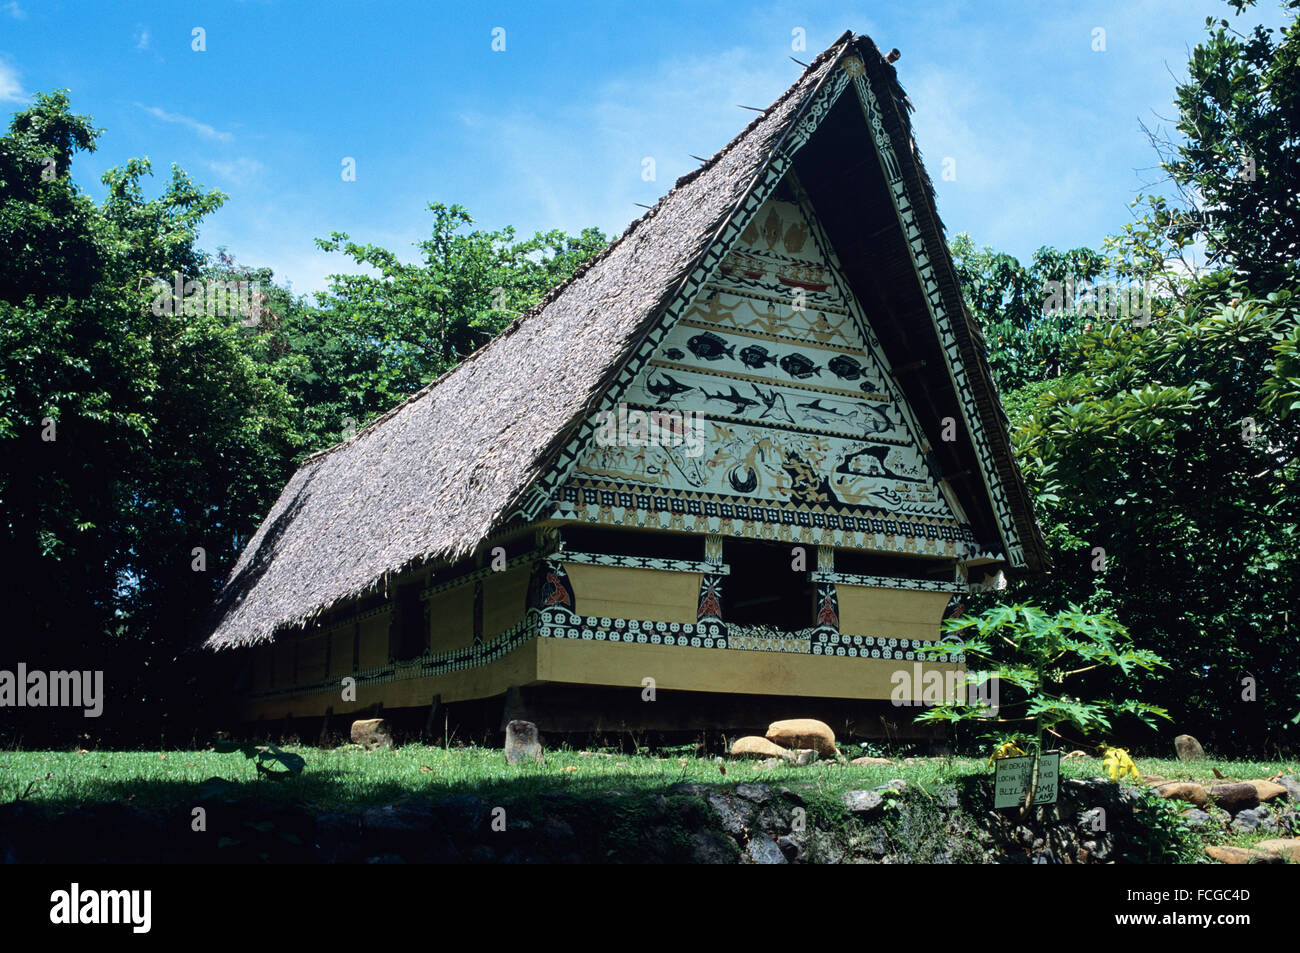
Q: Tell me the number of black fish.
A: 6